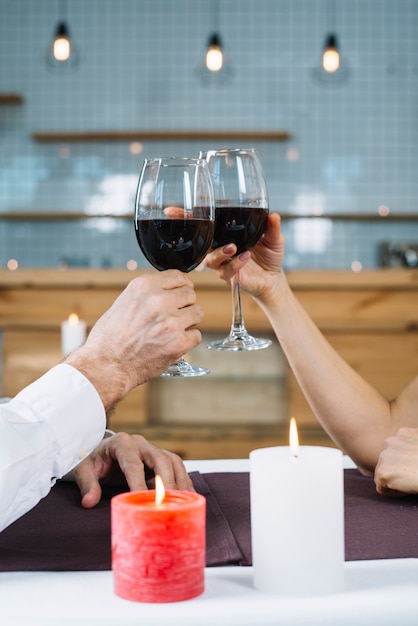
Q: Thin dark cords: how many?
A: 3